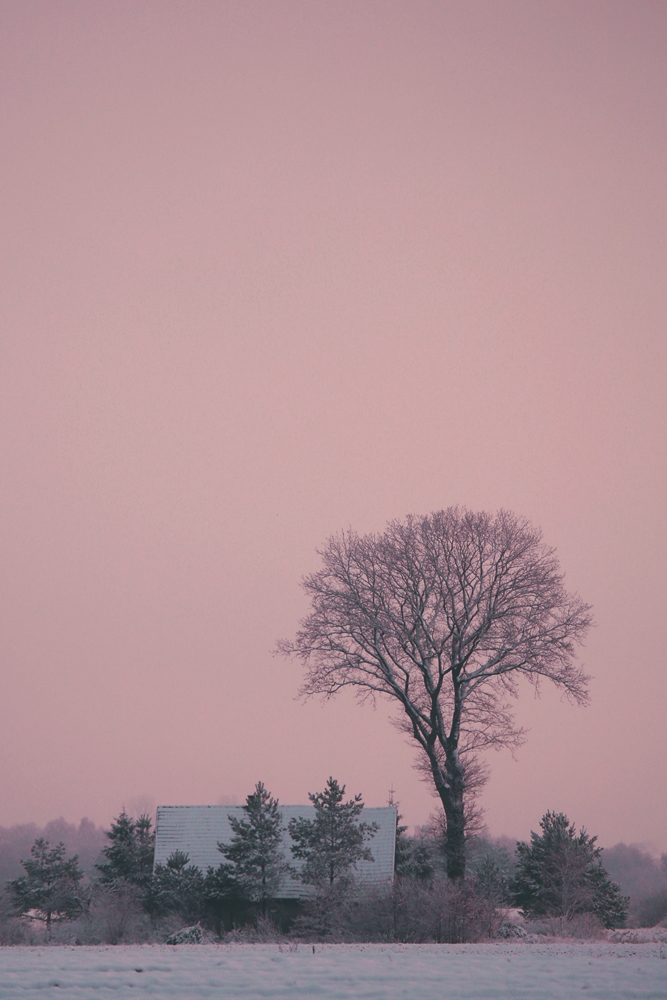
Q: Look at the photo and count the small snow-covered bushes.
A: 2